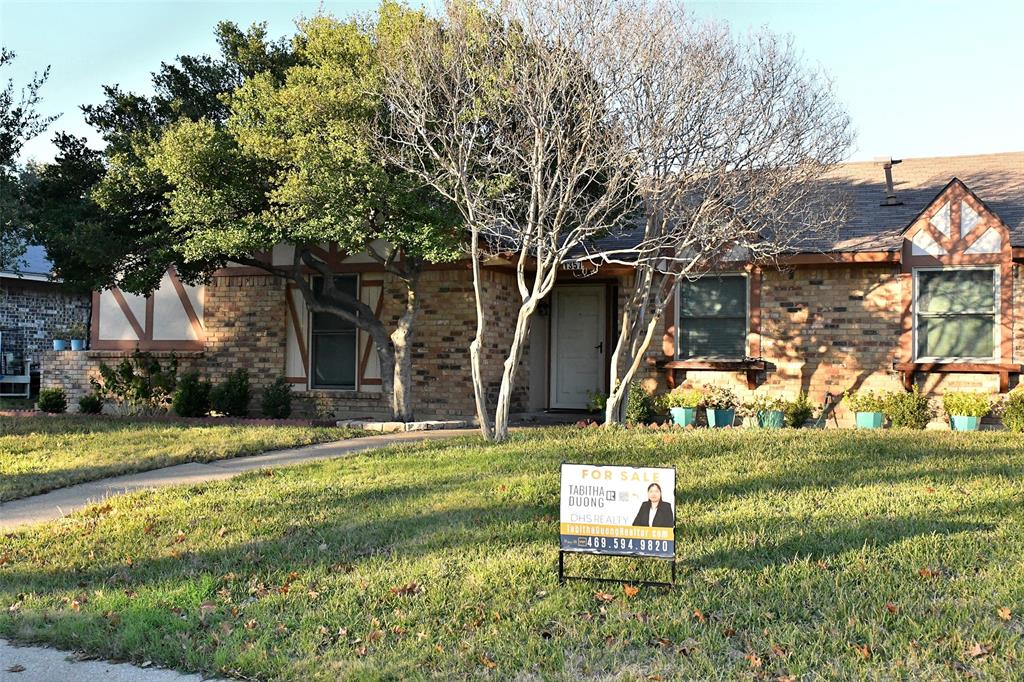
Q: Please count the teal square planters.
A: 5